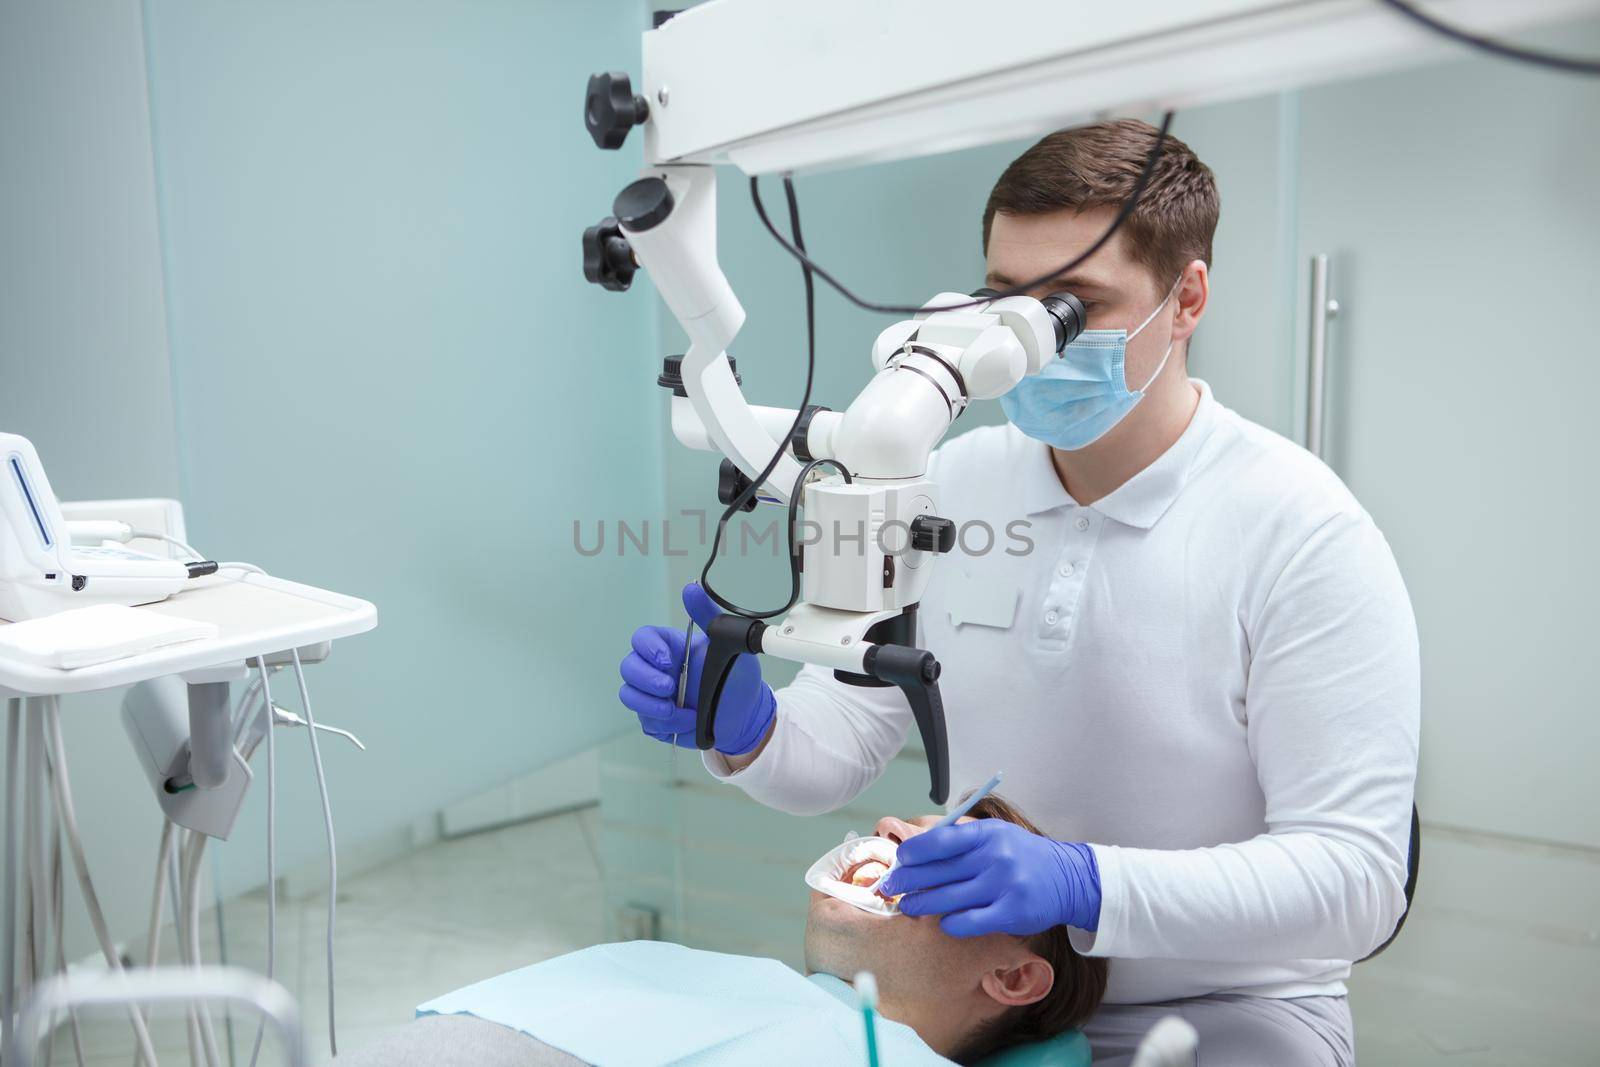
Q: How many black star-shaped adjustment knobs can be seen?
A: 3